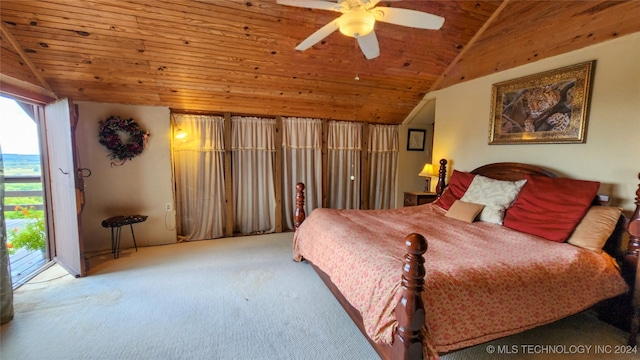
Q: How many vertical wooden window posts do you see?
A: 4